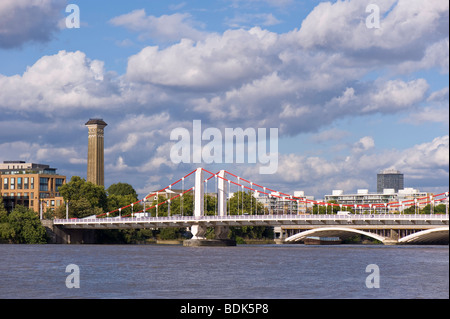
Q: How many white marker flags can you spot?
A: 0